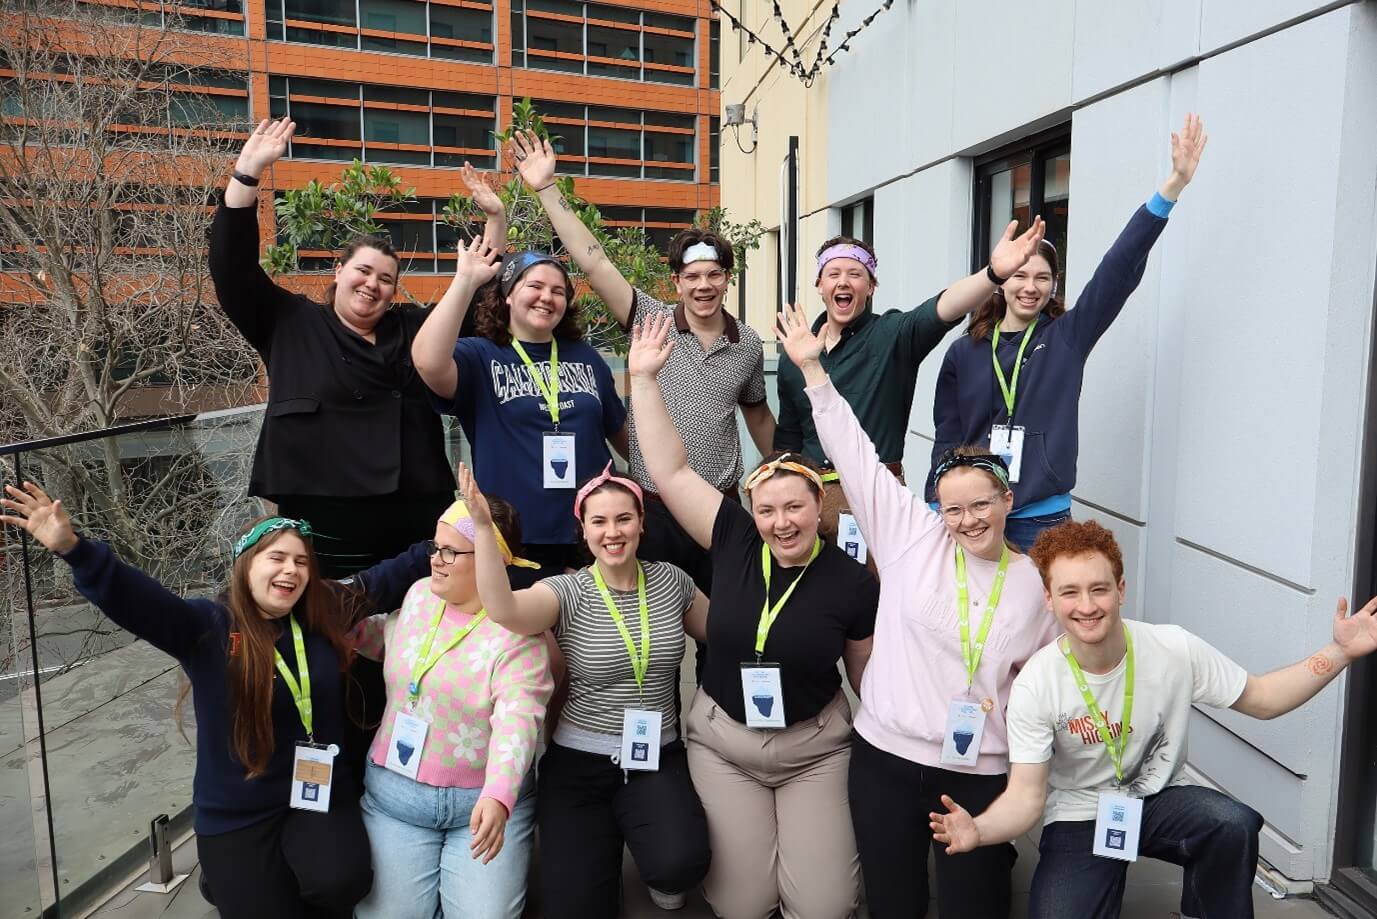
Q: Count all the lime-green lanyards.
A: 9